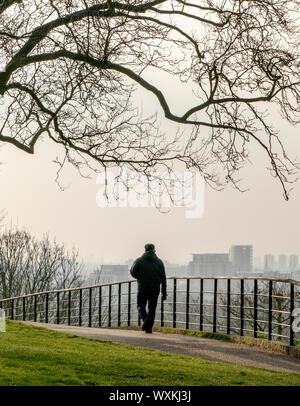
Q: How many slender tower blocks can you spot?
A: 3